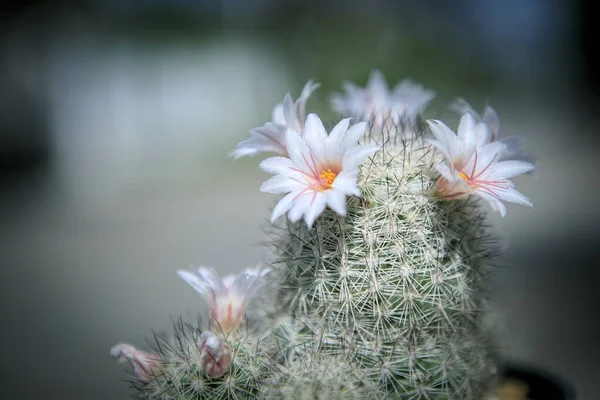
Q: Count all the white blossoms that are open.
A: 6